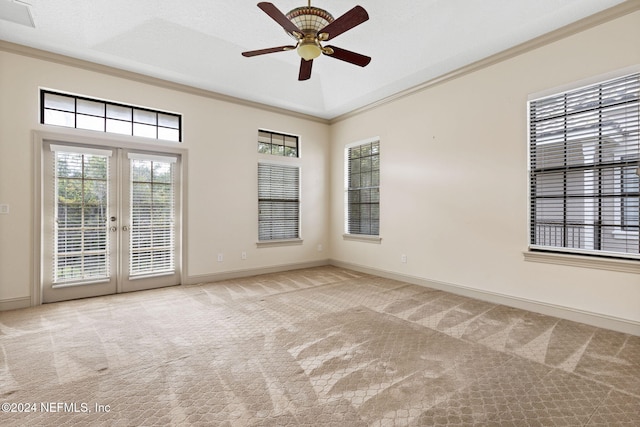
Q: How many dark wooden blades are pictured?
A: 5